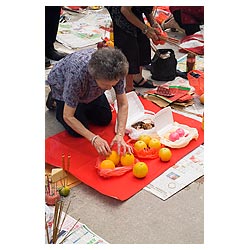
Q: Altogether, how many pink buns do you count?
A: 2